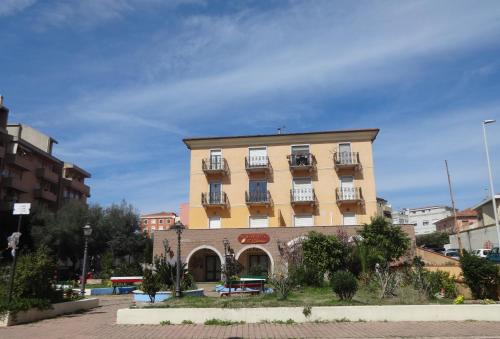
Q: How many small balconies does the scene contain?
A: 8